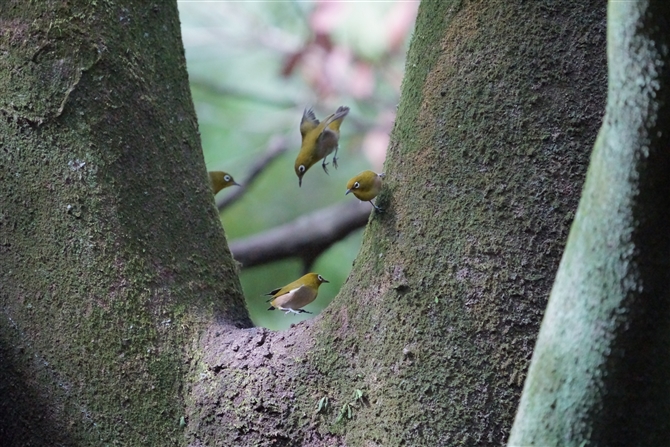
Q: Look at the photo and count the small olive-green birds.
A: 4